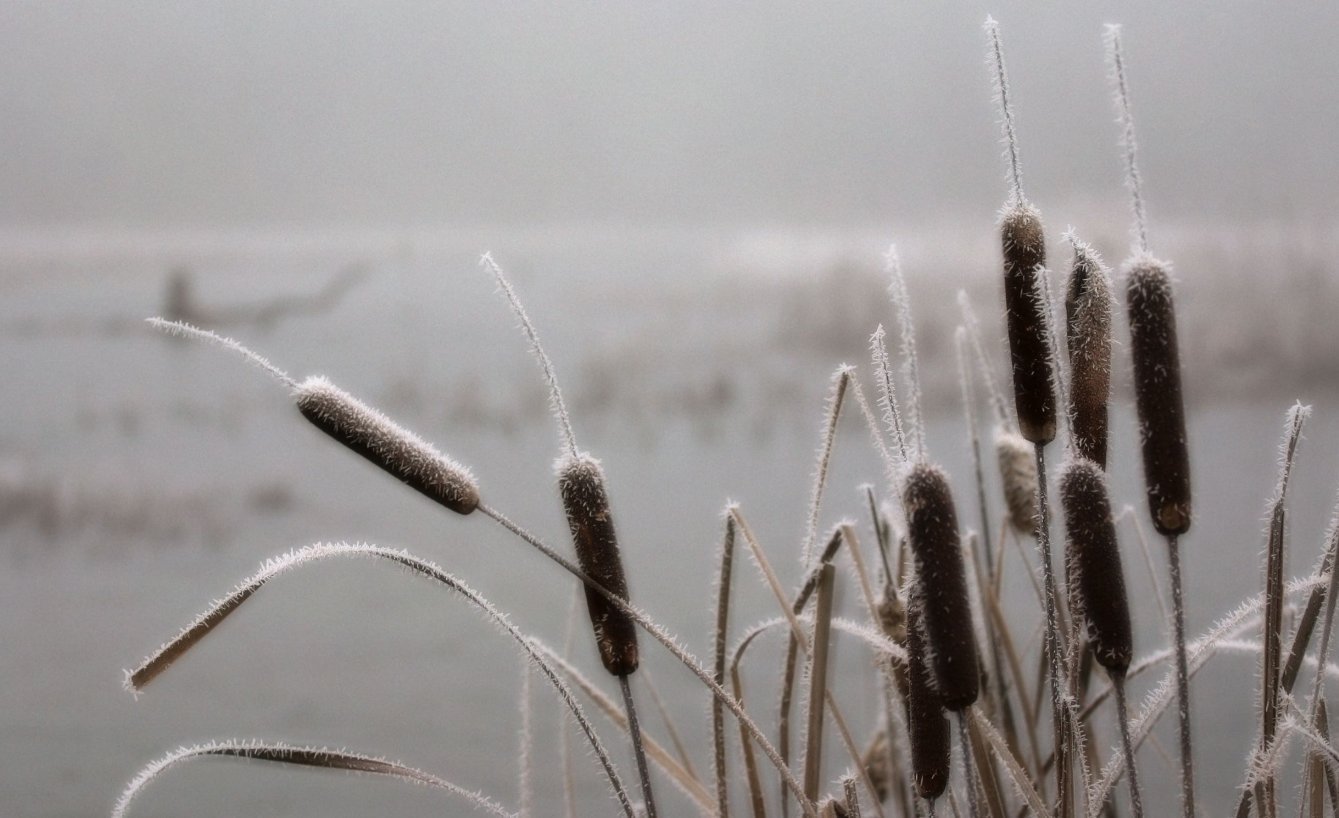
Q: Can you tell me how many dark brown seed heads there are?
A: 8